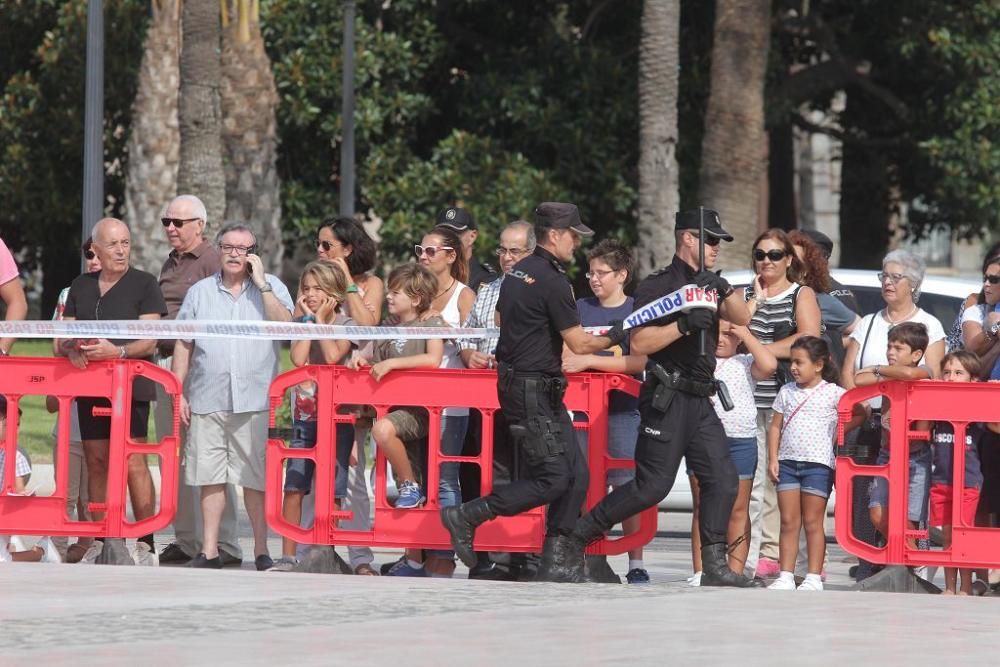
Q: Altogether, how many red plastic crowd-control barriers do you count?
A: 3